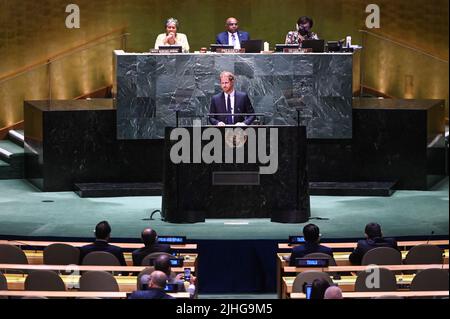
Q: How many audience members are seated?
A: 8